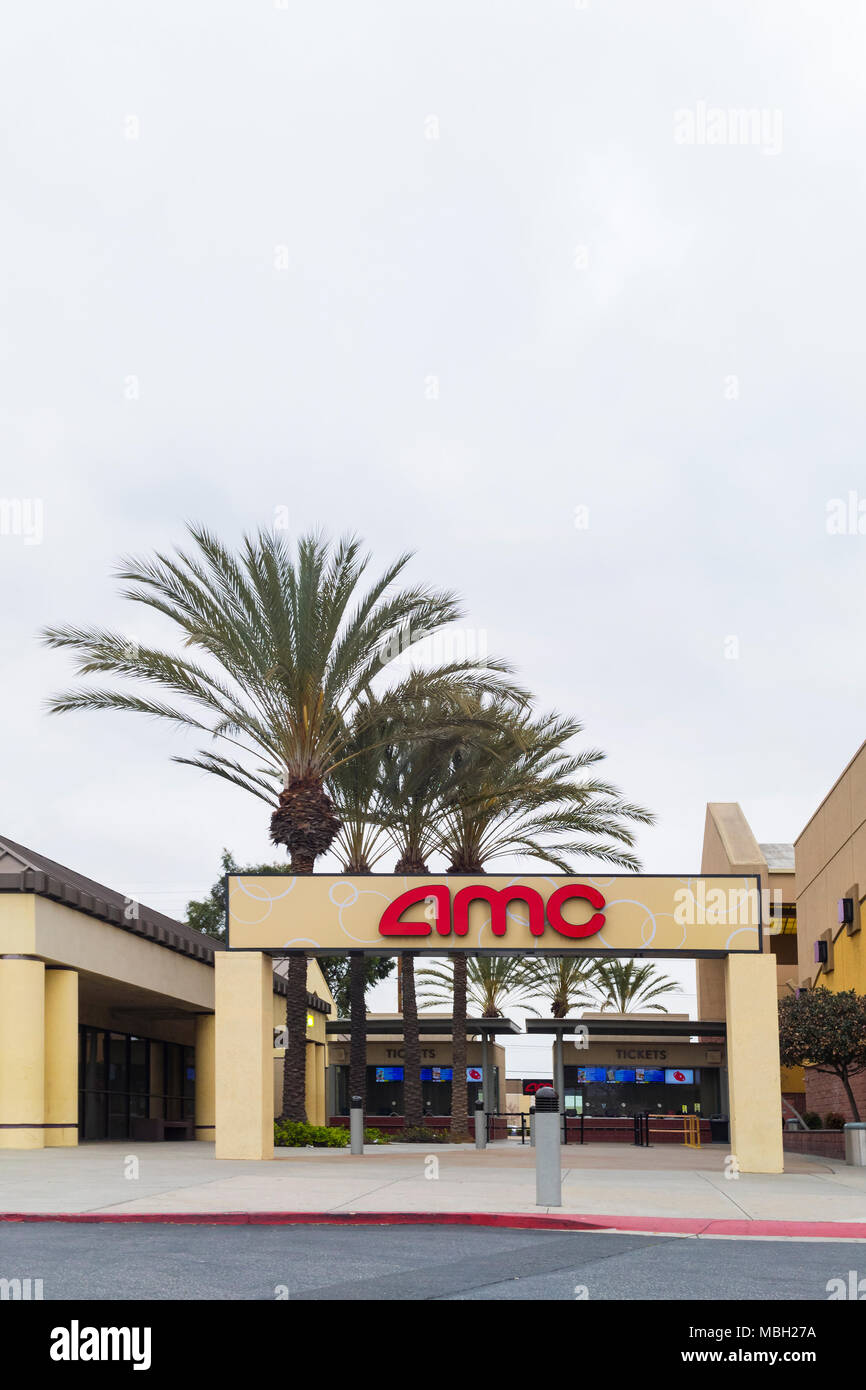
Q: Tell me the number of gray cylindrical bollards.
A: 4